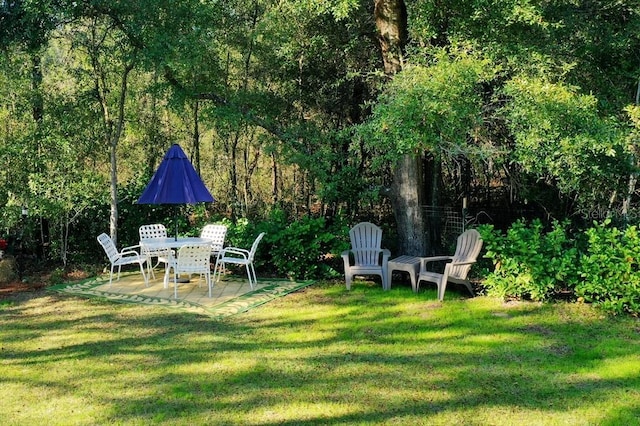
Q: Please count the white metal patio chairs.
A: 5